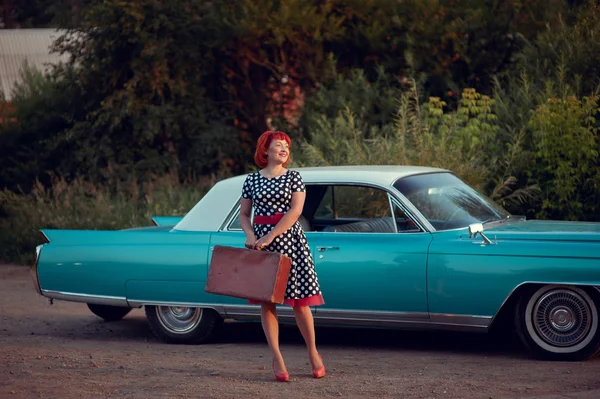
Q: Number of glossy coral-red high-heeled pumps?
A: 2